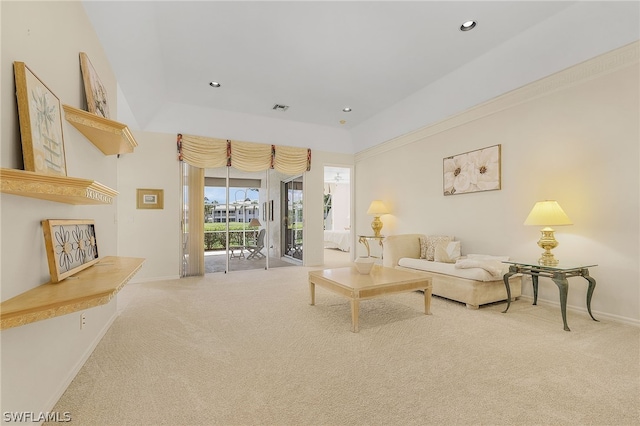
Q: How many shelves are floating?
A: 3